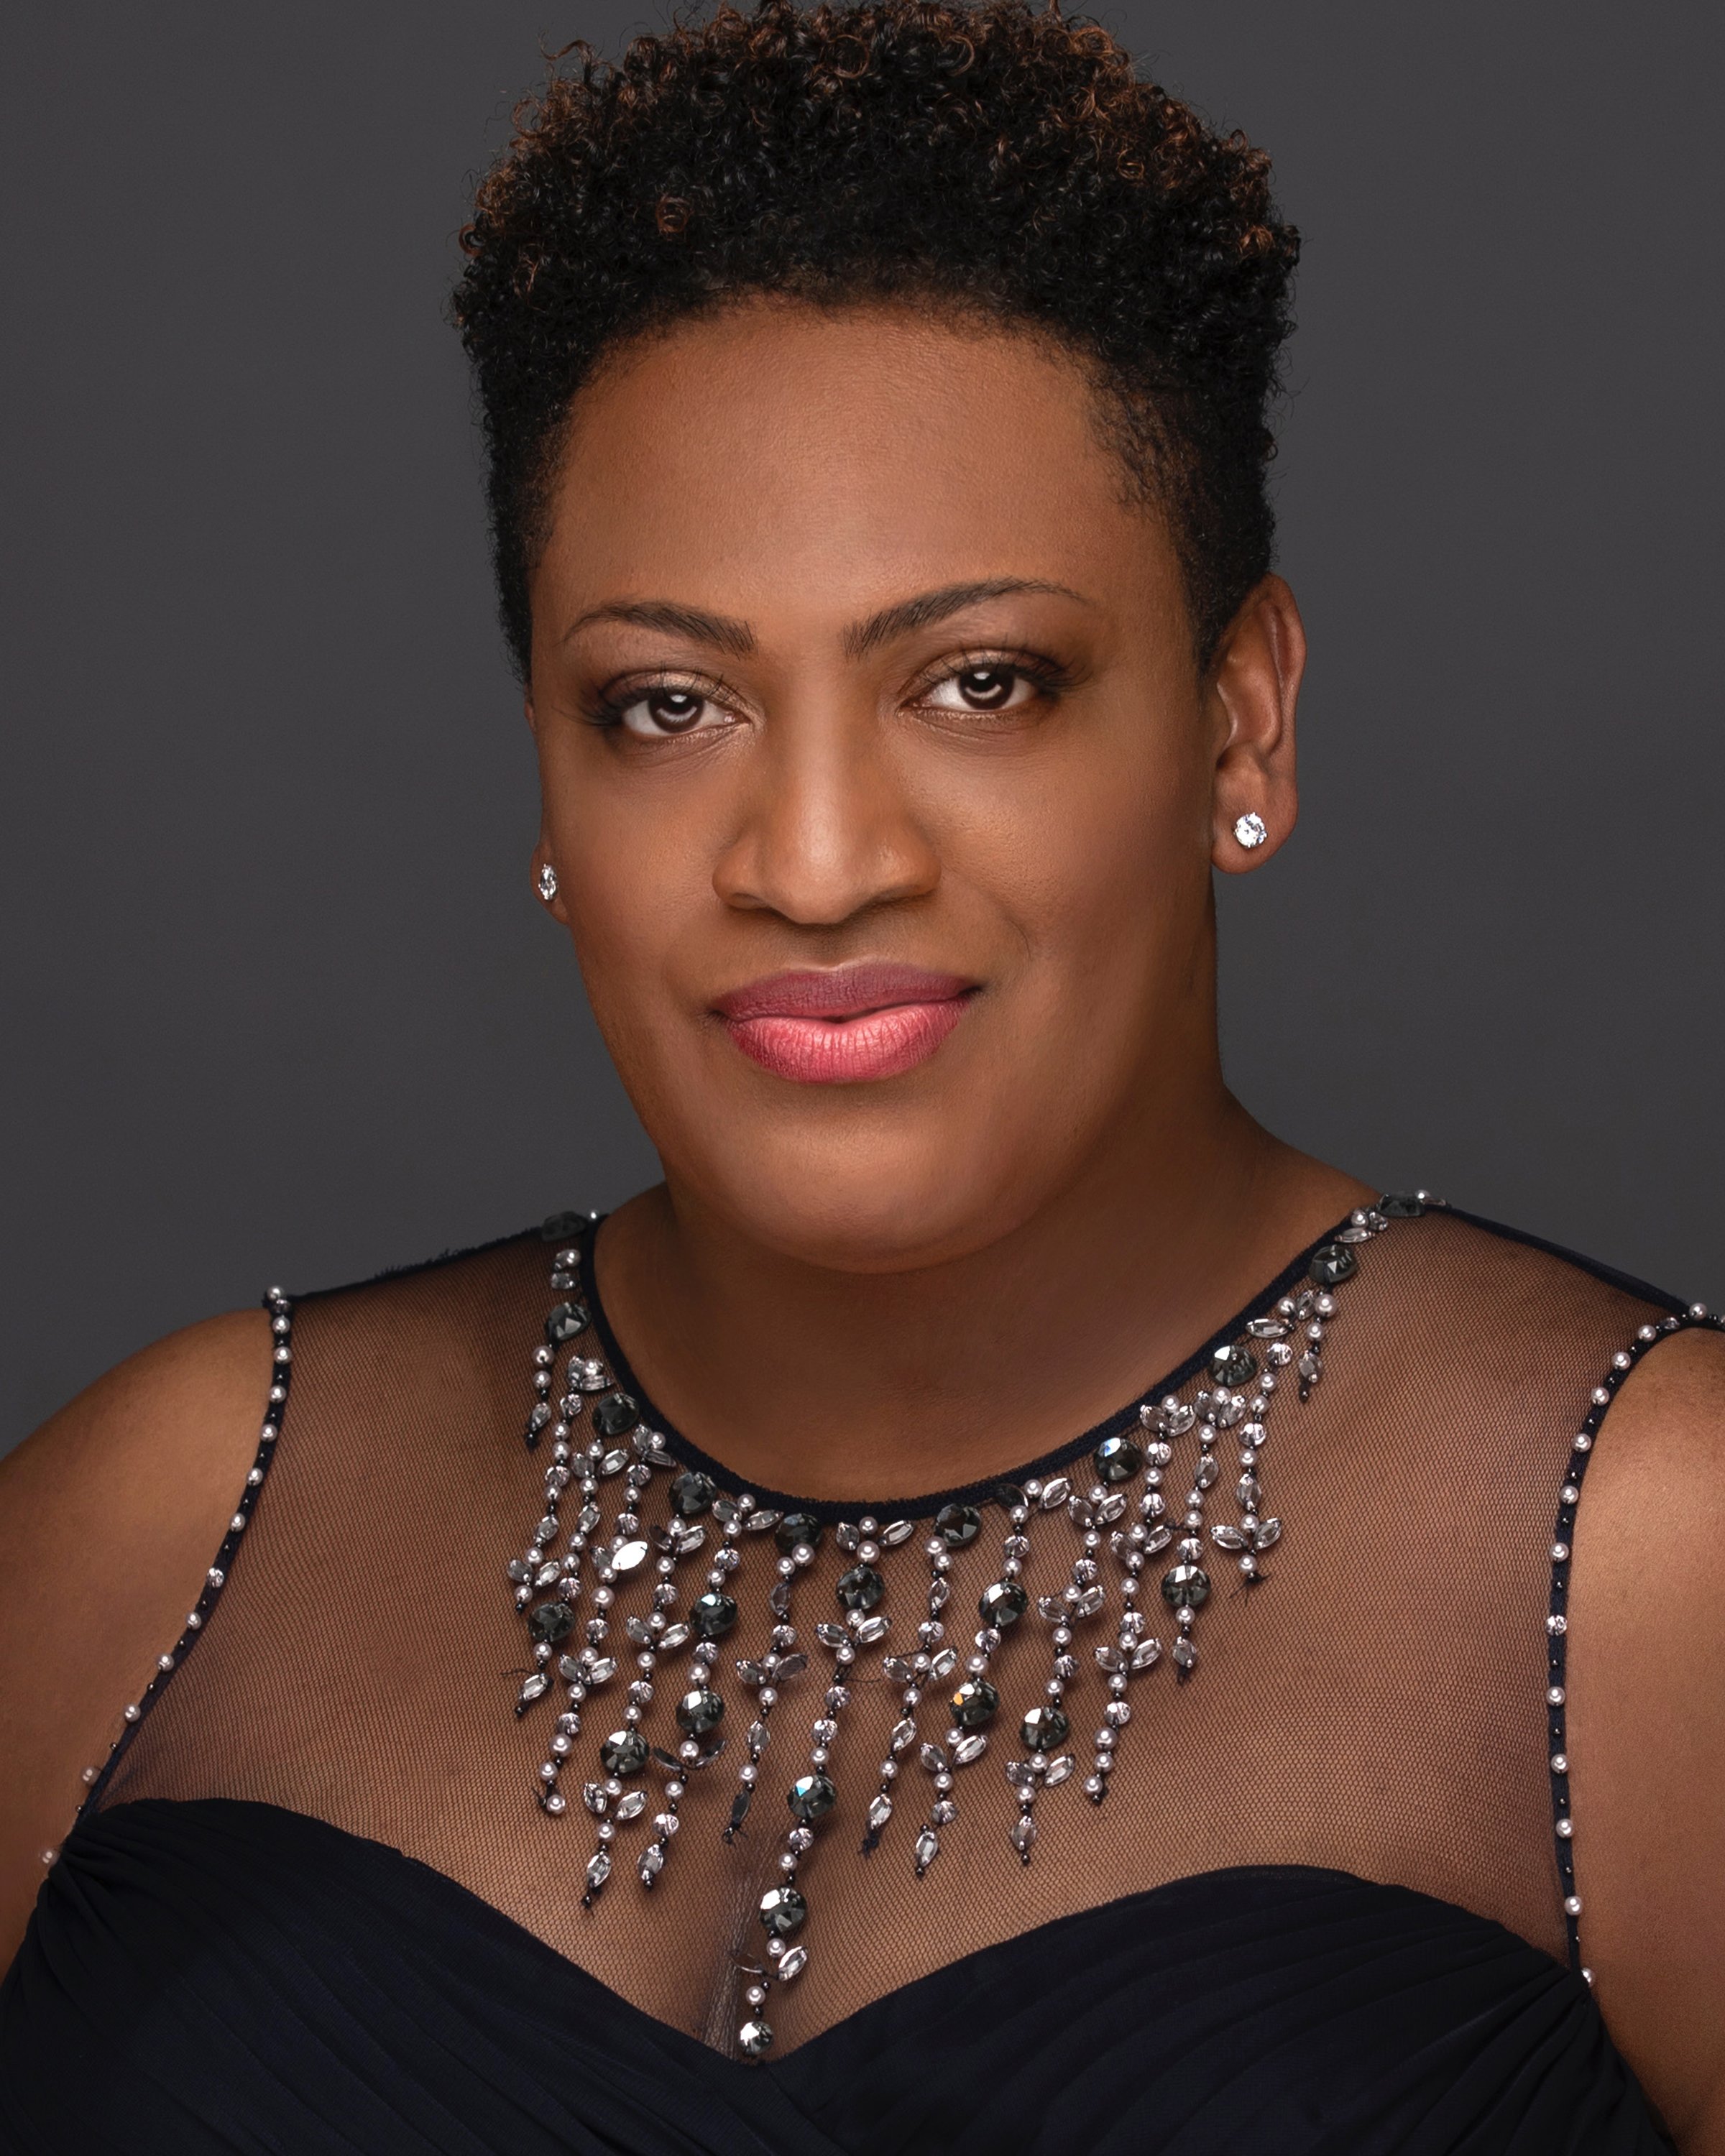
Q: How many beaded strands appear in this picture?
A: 15